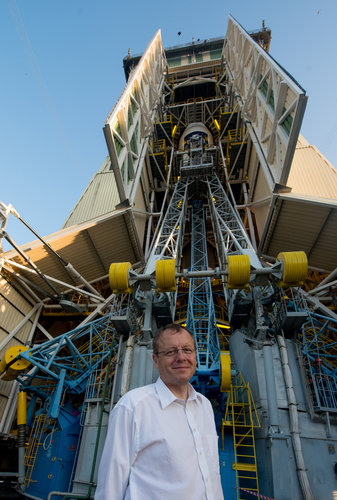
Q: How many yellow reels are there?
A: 6